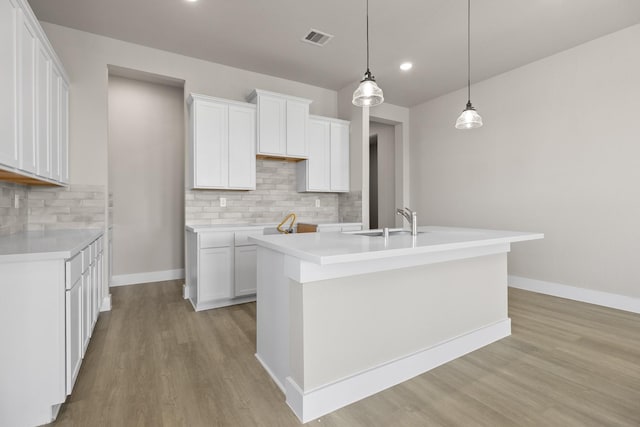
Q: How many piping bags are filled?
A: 0